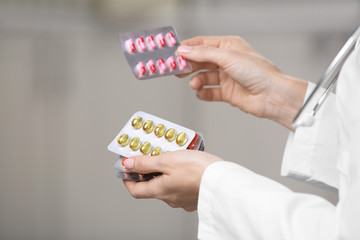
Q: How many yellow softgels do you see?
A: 9